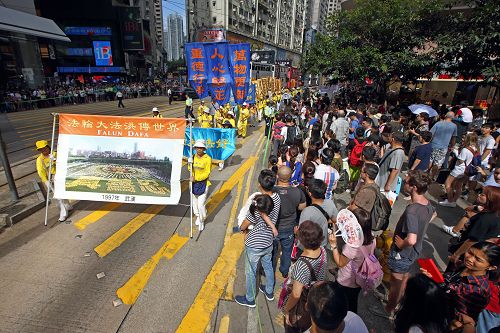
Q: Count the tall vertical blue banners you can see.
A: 3